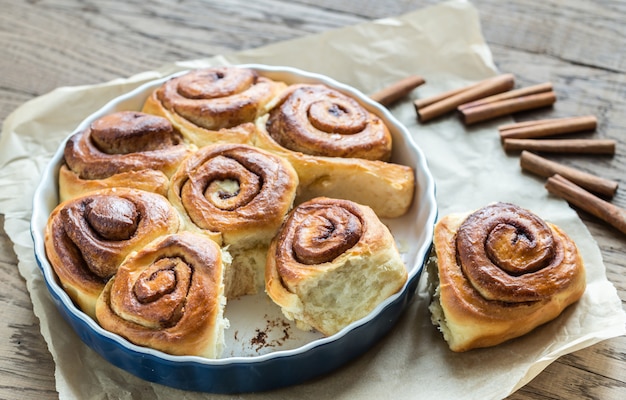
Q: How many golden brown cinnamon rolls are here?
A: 8